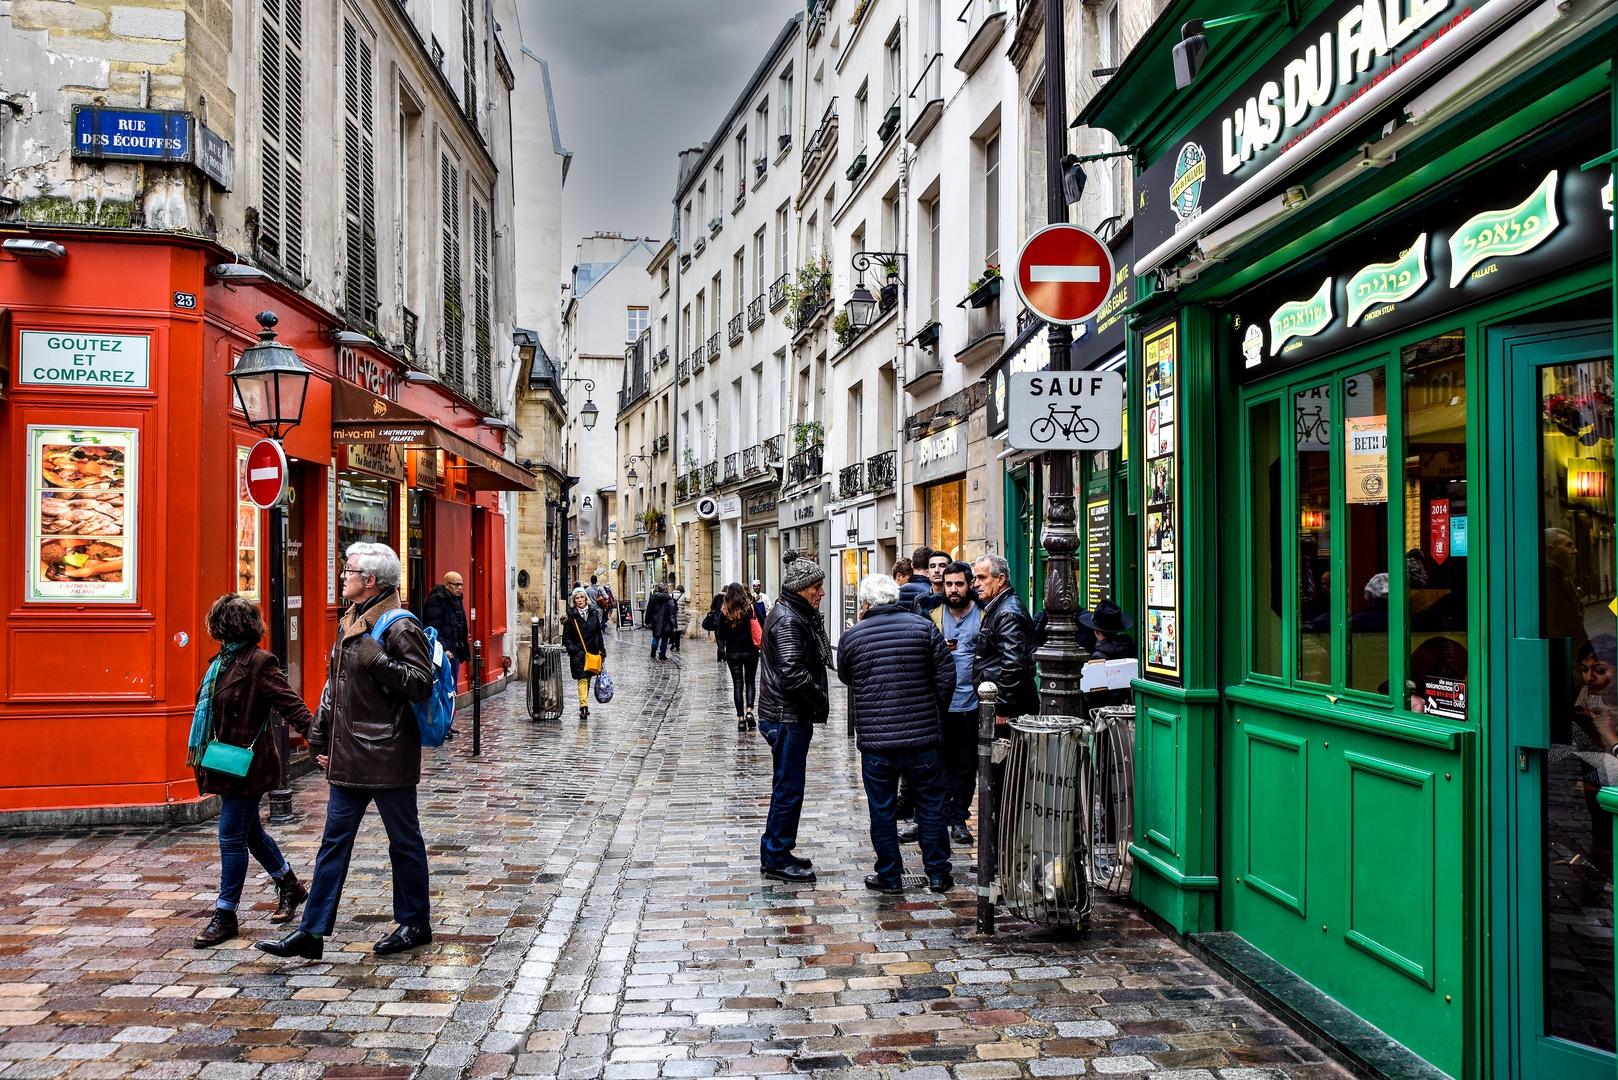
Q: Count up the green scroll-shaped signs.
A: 3